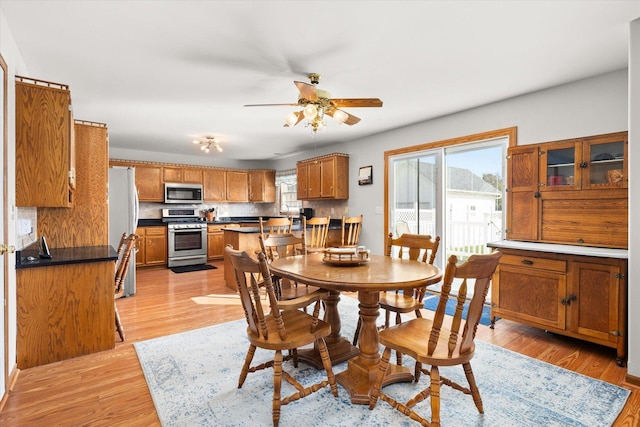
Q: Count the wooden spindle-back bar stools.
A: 3